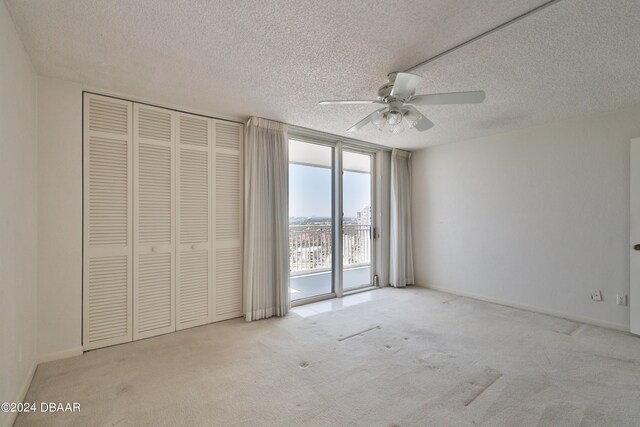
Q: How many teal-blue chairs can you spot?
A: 0